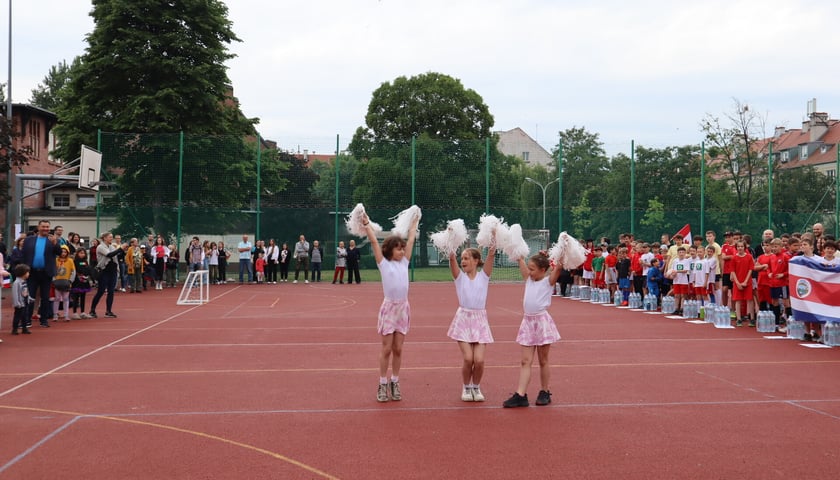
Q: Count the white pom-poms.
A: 6